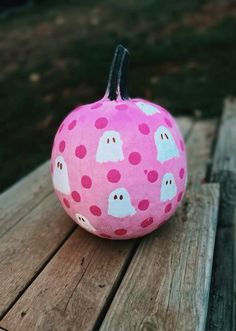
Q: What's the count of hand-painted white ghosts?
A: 7